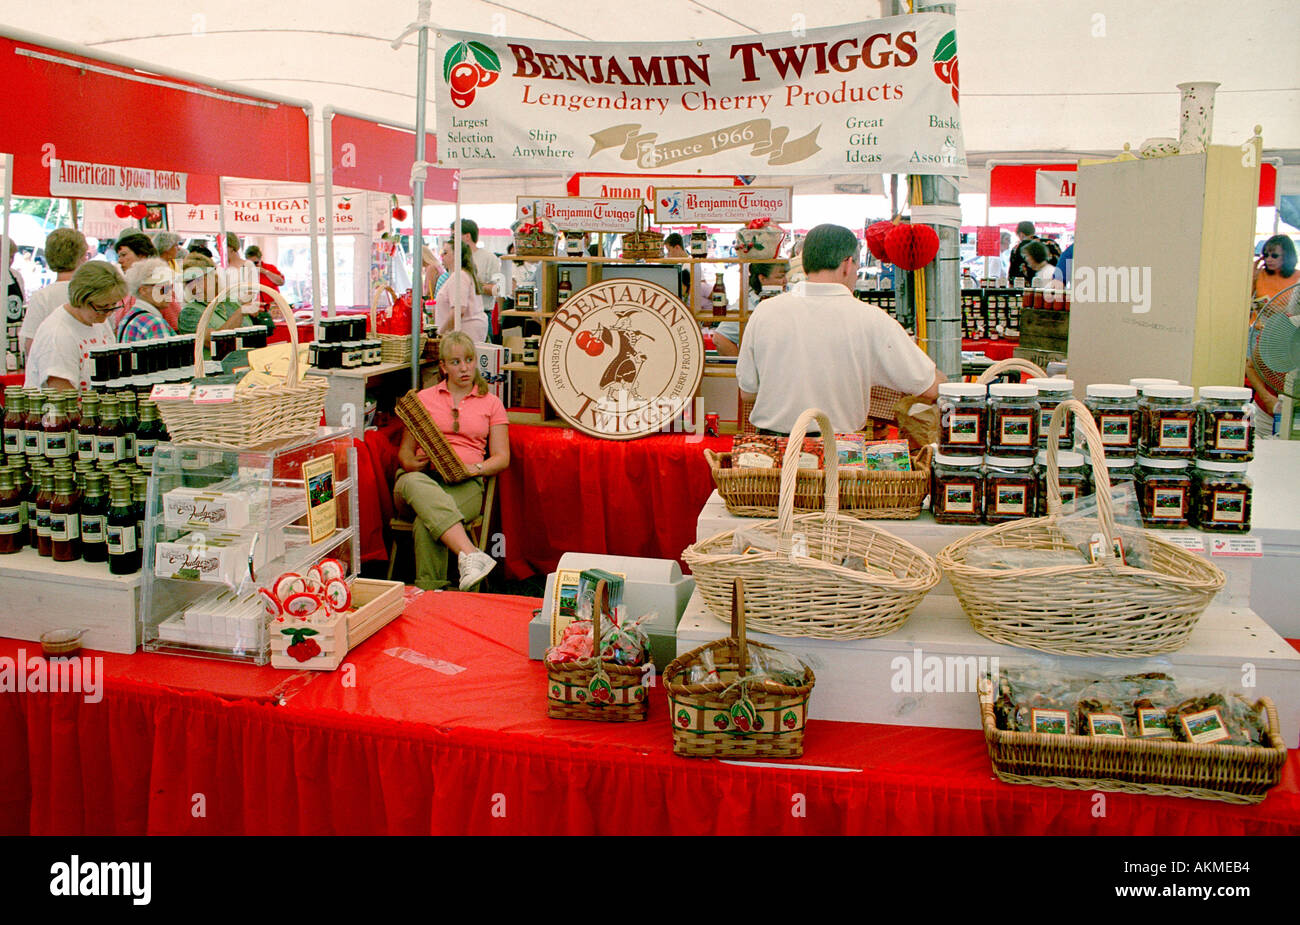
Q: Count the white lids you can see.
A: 13